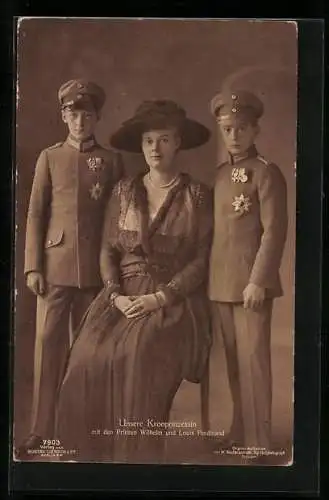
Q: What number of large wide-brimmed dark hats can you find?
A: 1